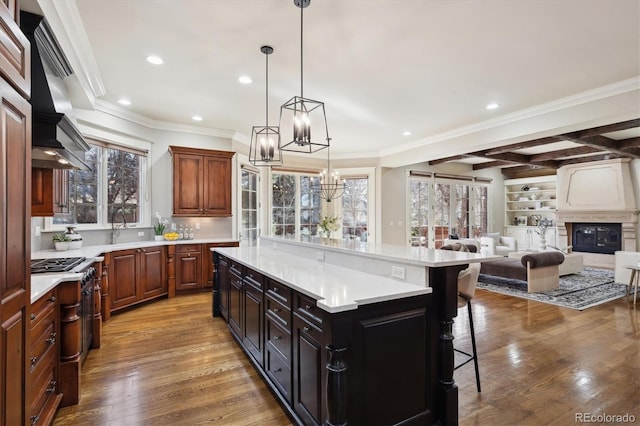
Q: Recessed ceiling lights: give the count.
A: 6